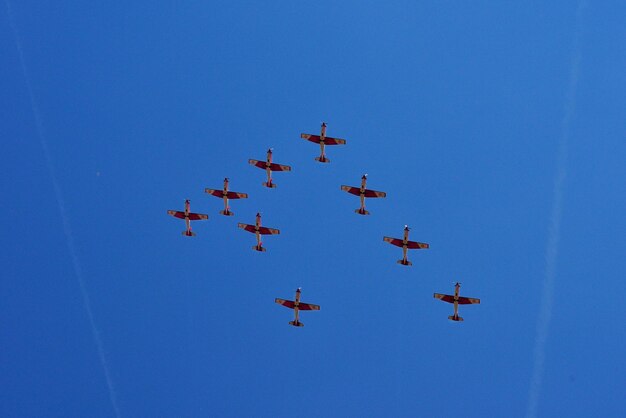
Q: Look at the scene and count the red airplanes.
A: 9